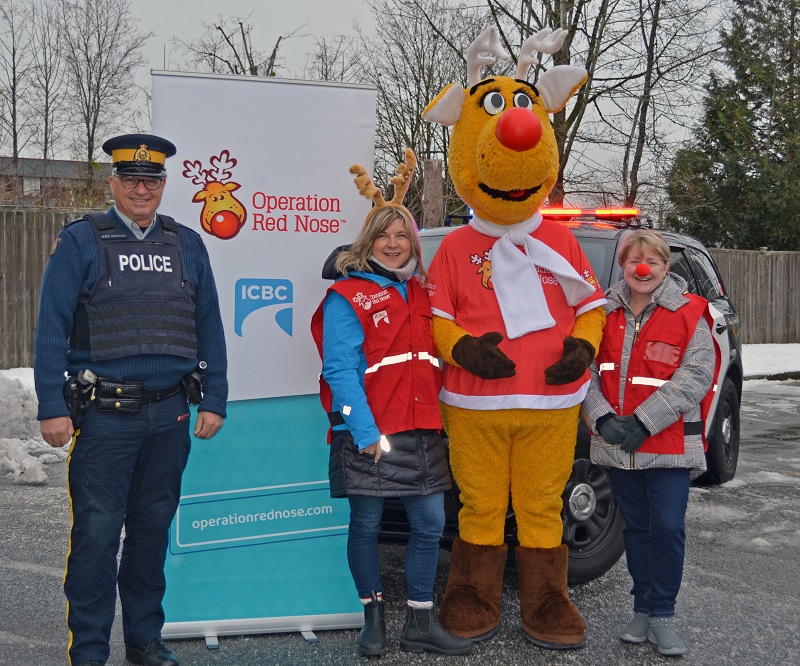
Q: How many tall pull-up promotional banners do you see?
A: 1